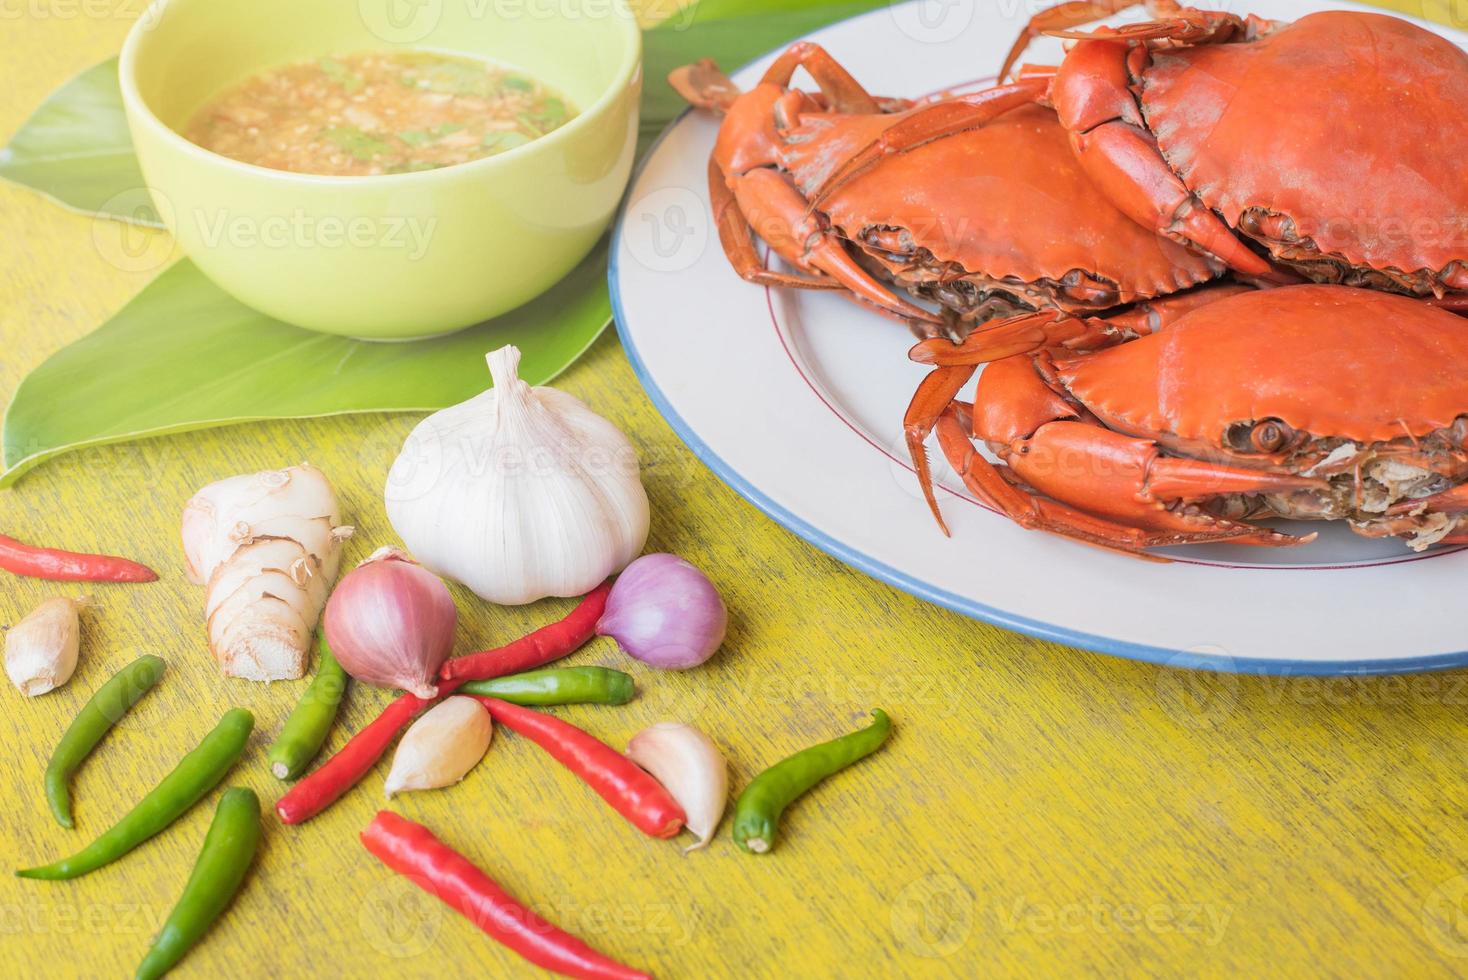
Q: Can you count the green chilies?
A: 6